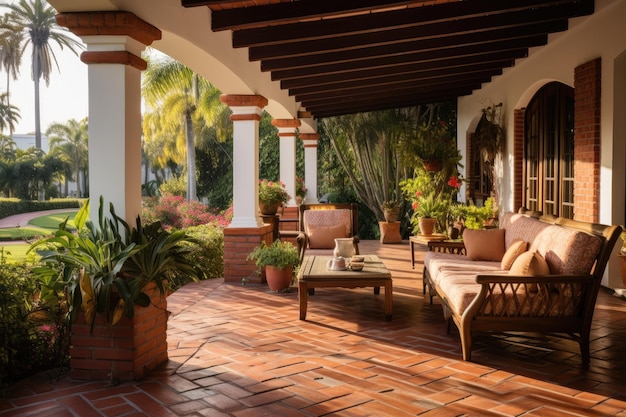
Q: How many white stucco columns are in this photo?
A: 4